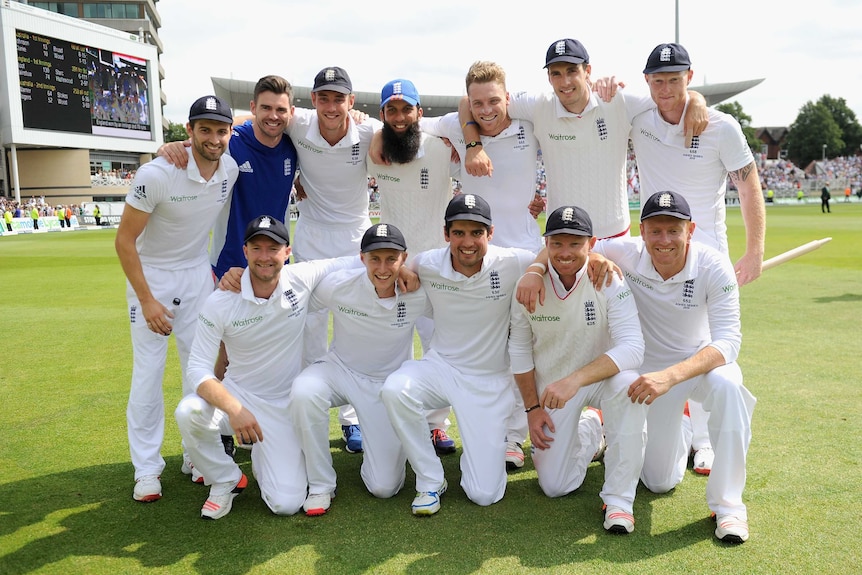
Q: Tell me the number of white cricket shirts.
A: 11